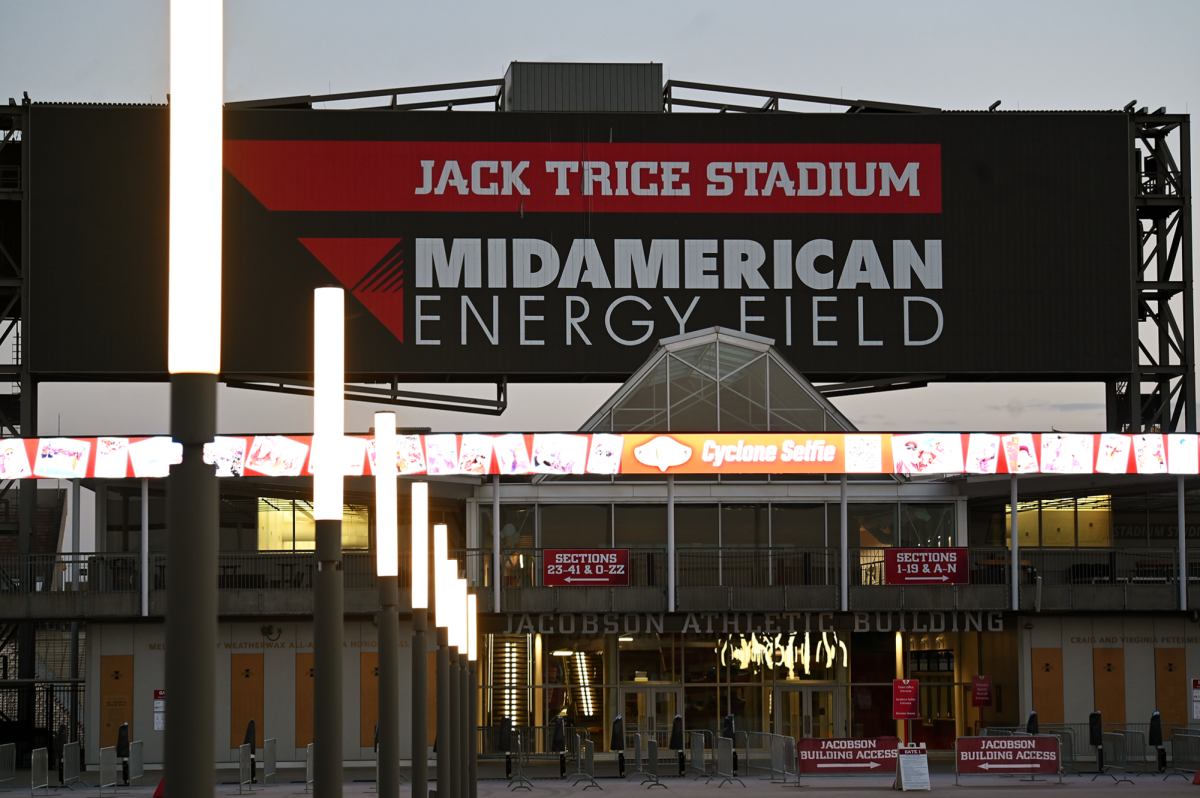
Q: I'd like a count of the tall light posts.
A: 8